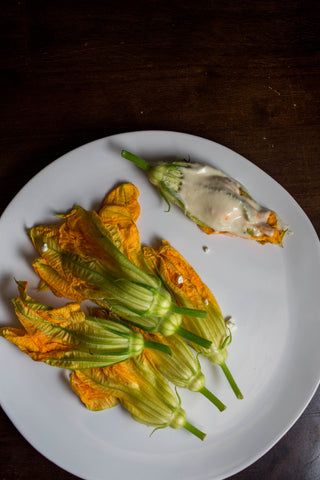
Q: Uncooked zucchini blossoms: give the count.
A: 6